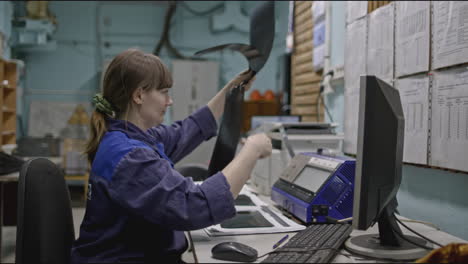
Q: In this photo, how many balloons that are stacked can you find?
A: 0